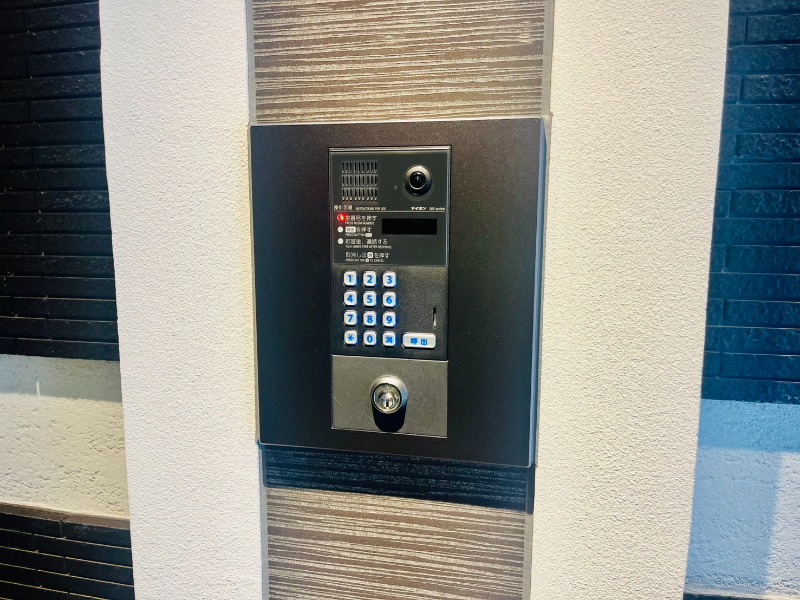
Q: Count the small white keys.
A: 12